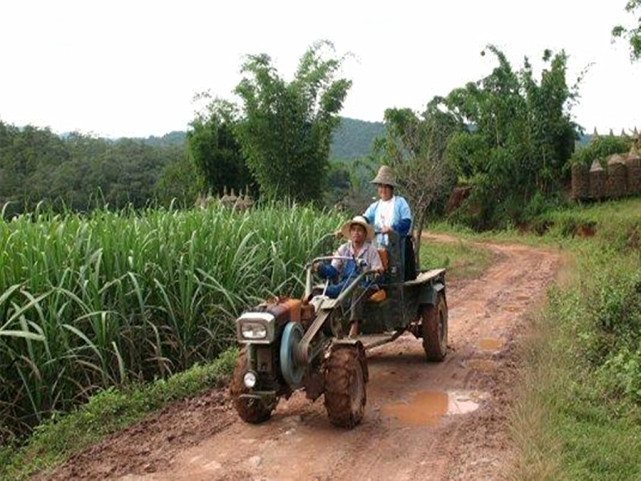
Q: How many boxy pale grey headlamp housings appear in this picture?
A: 1